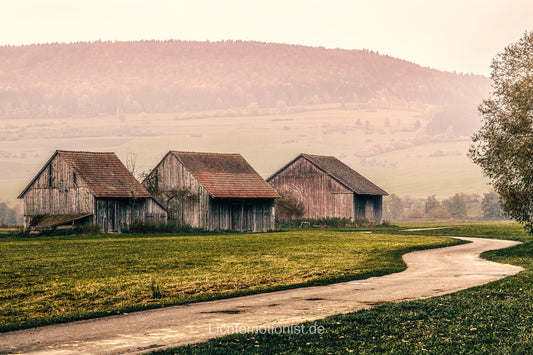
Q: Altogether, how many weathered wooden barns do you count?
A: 3